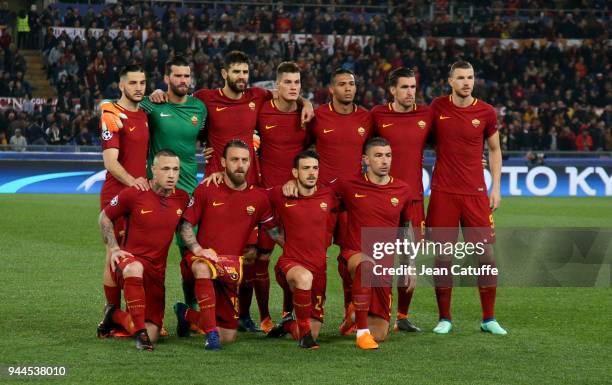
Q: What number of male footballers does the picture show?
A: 11